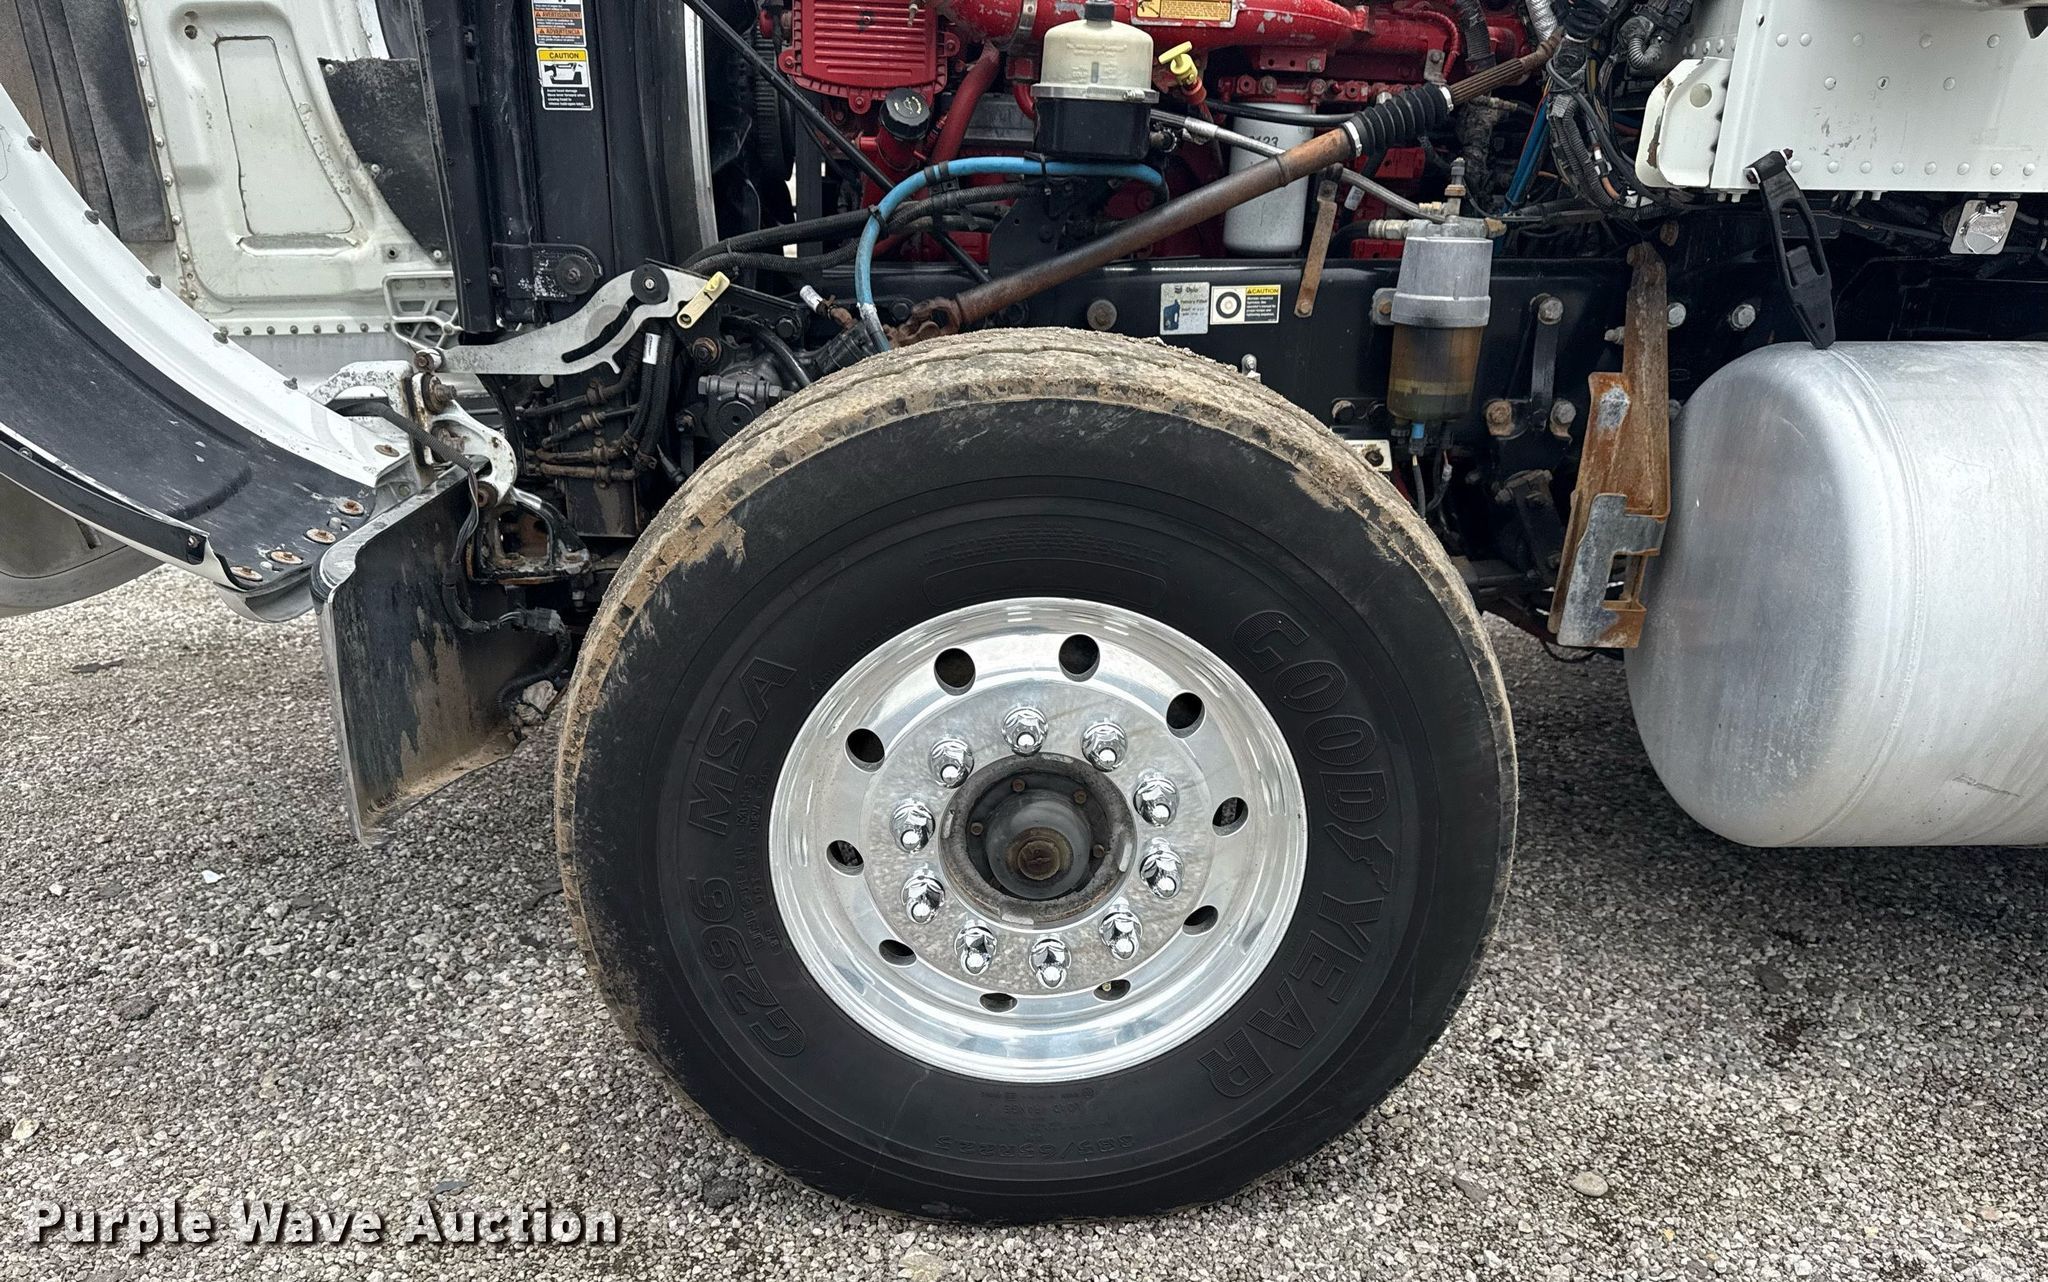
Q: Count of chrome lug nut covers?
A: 10